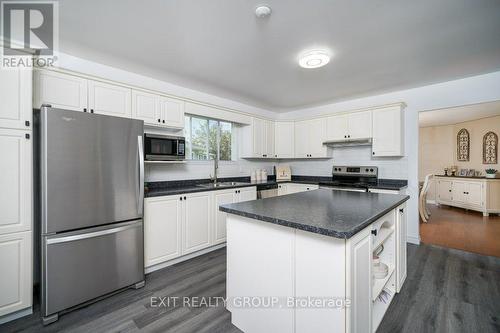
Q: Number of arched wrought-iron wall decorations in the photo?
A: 2